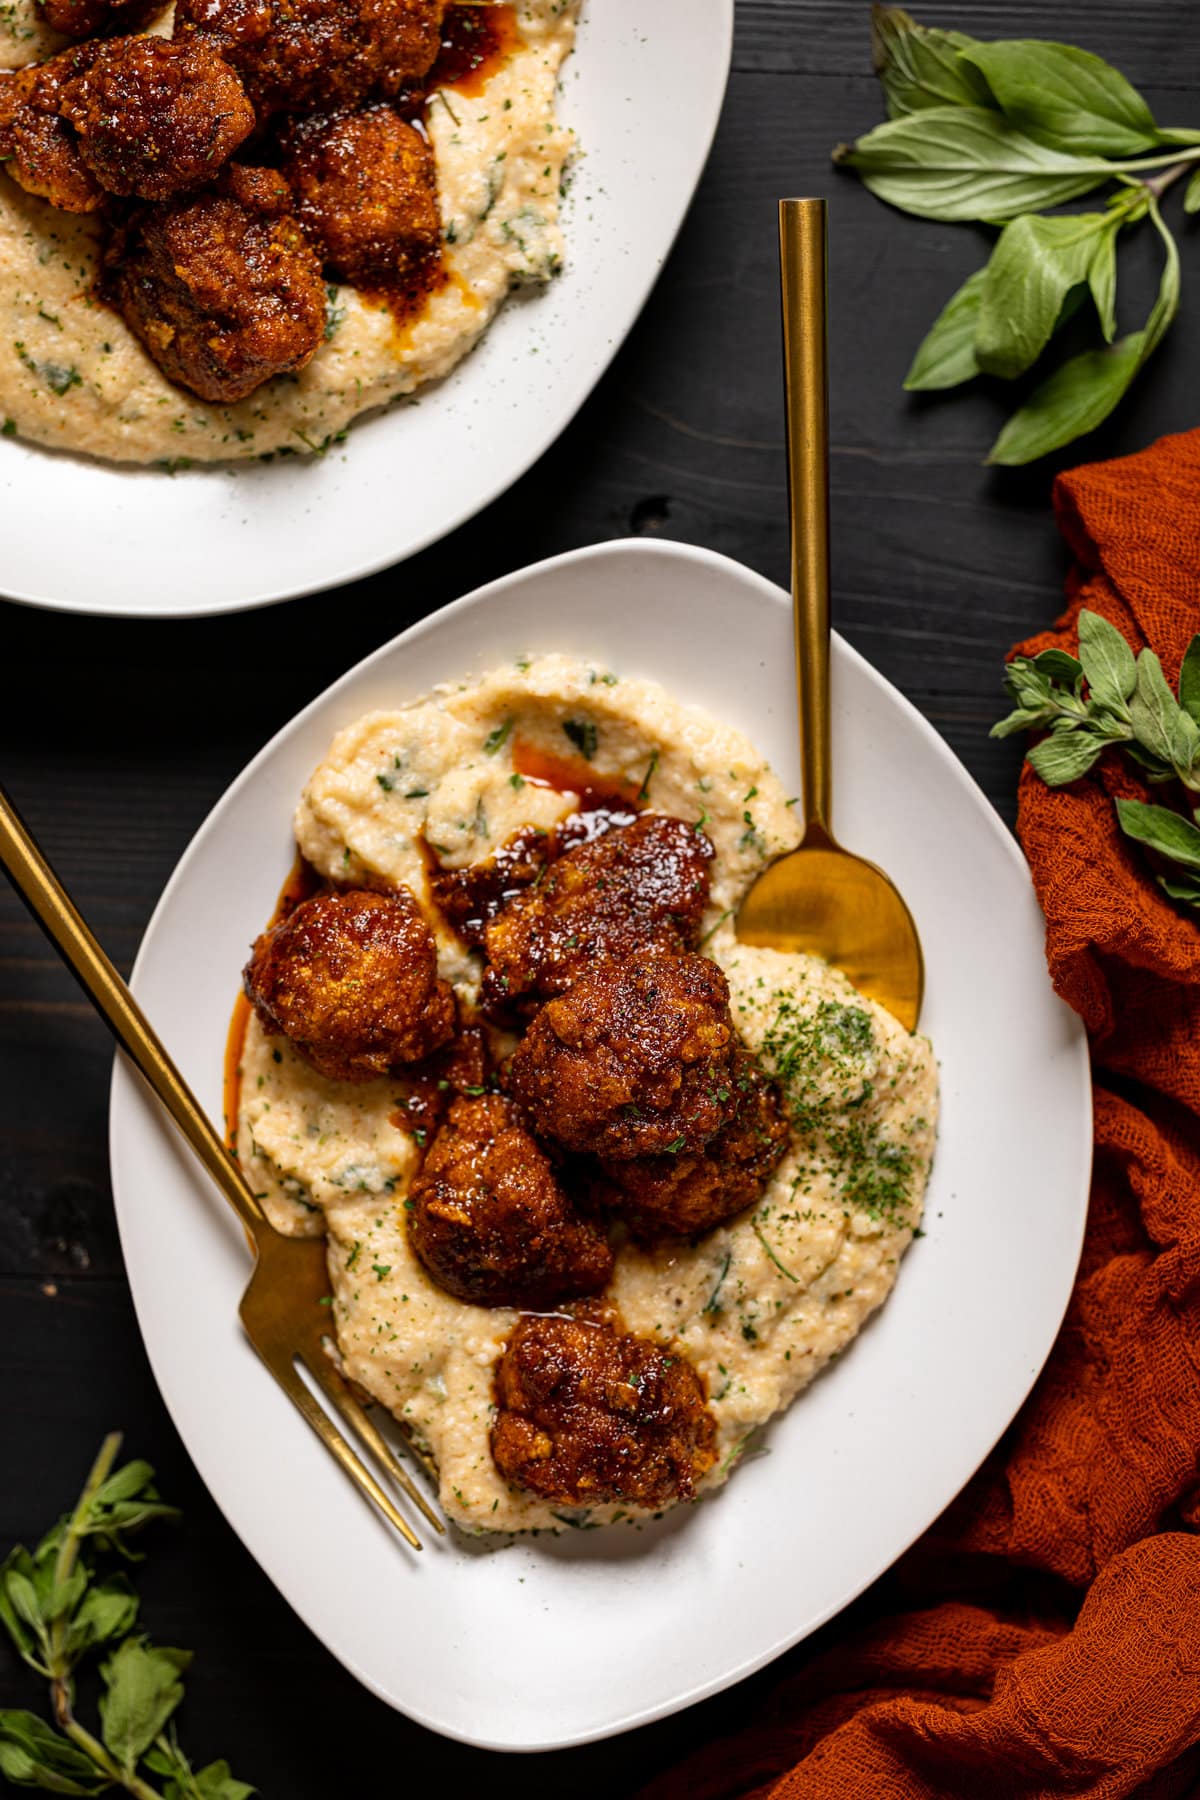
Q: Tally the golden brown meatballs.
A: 12